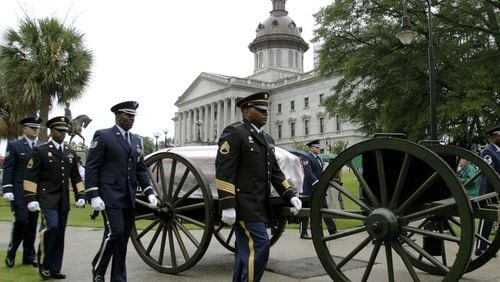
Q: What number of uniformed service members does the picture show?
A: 6